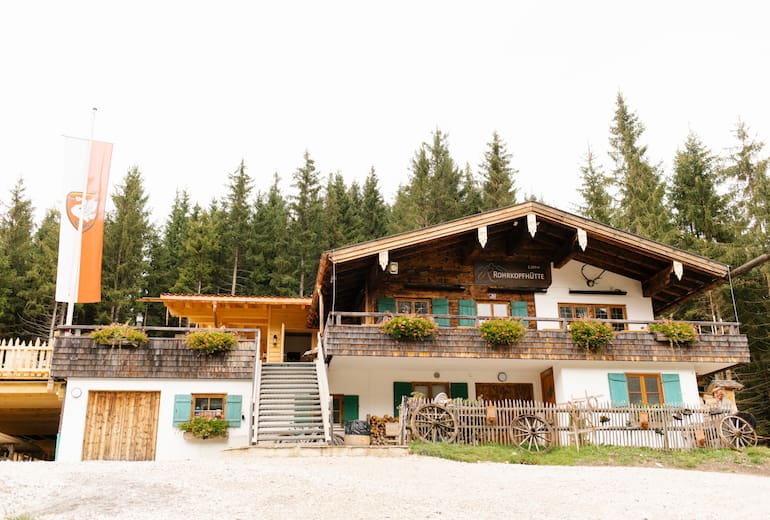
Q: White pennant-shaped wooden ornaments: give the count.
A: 5